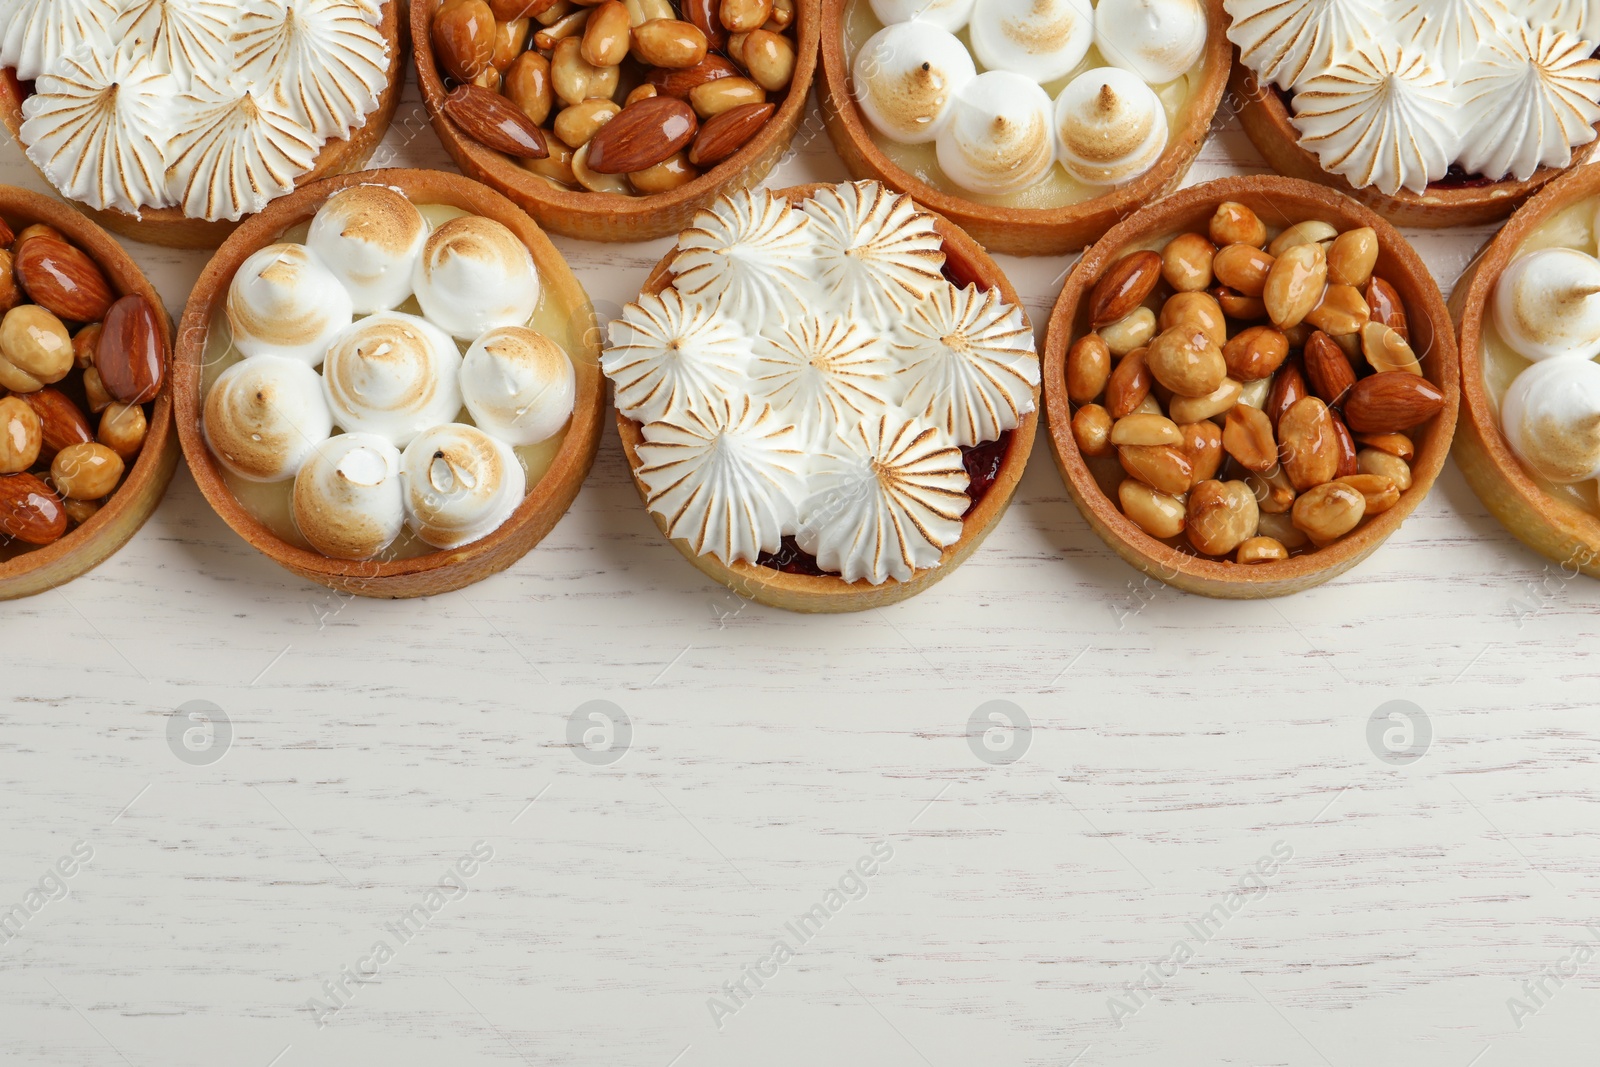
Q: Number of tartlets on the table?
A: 9